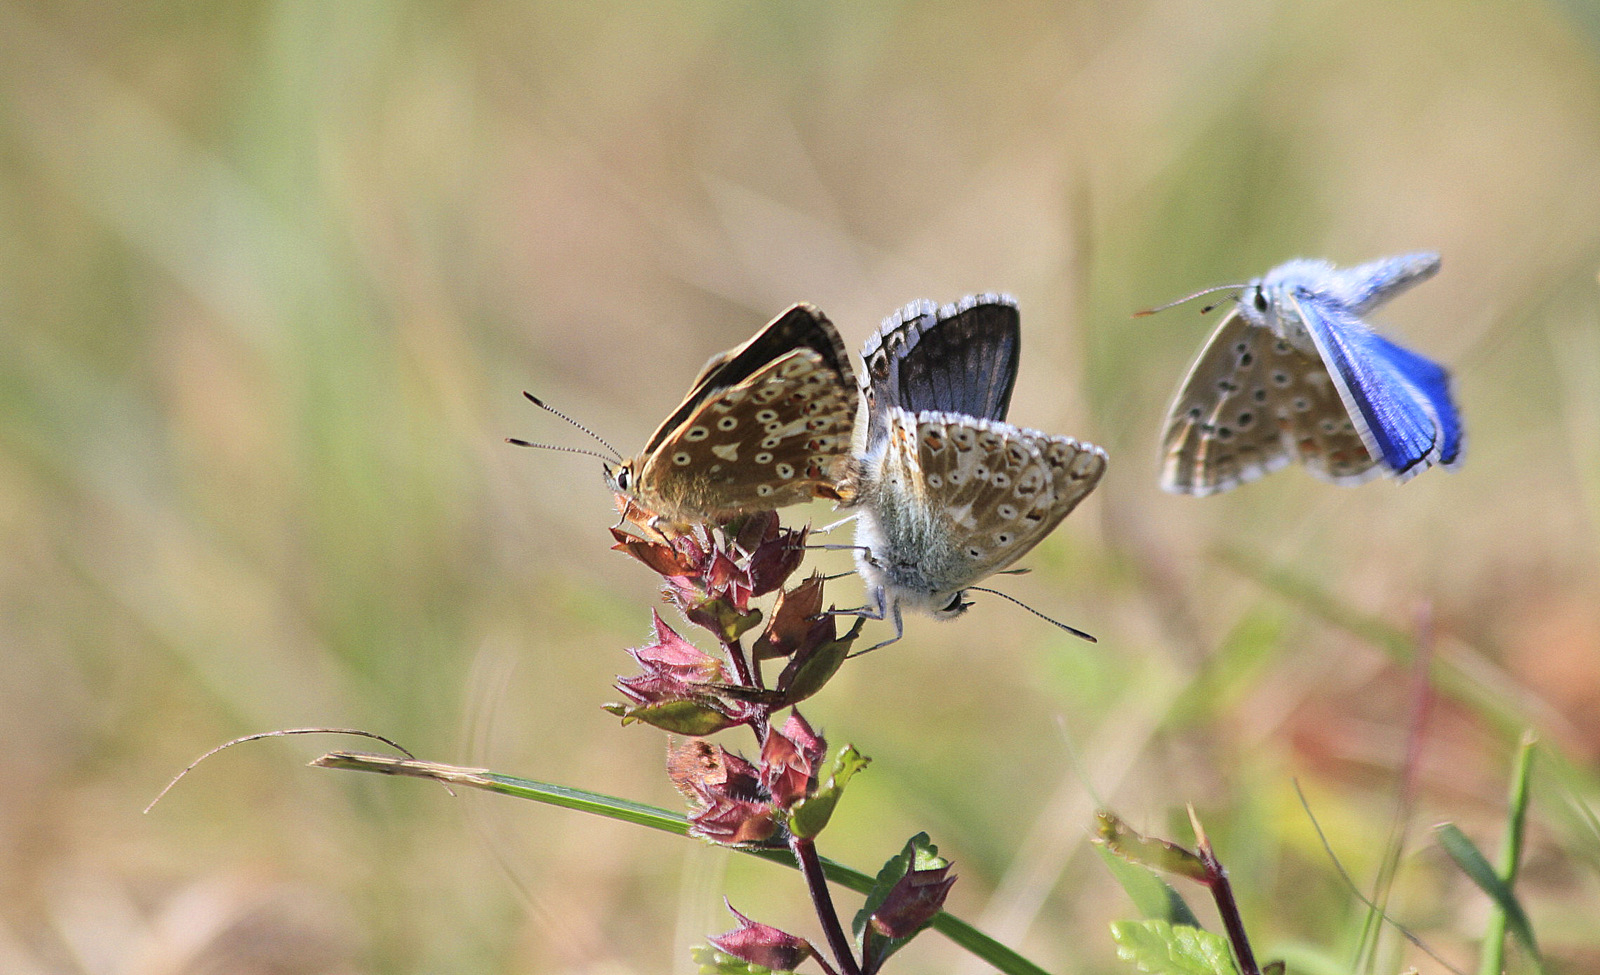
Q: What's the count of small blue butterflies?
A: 1